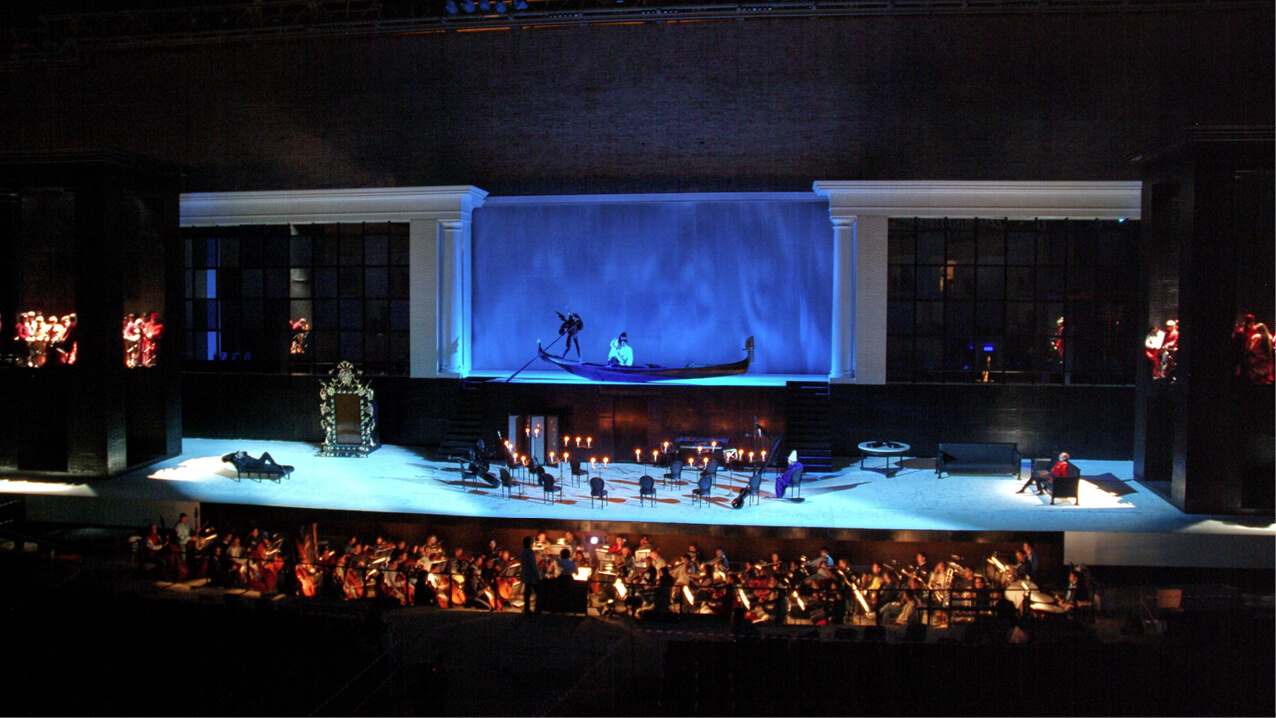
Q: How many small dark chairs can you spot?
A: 13